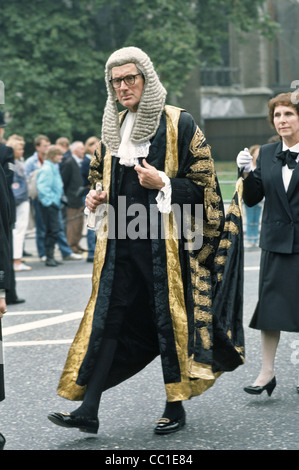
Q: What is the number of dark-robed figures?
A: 1